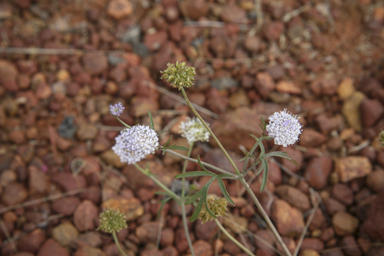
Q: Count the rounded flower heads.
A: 7